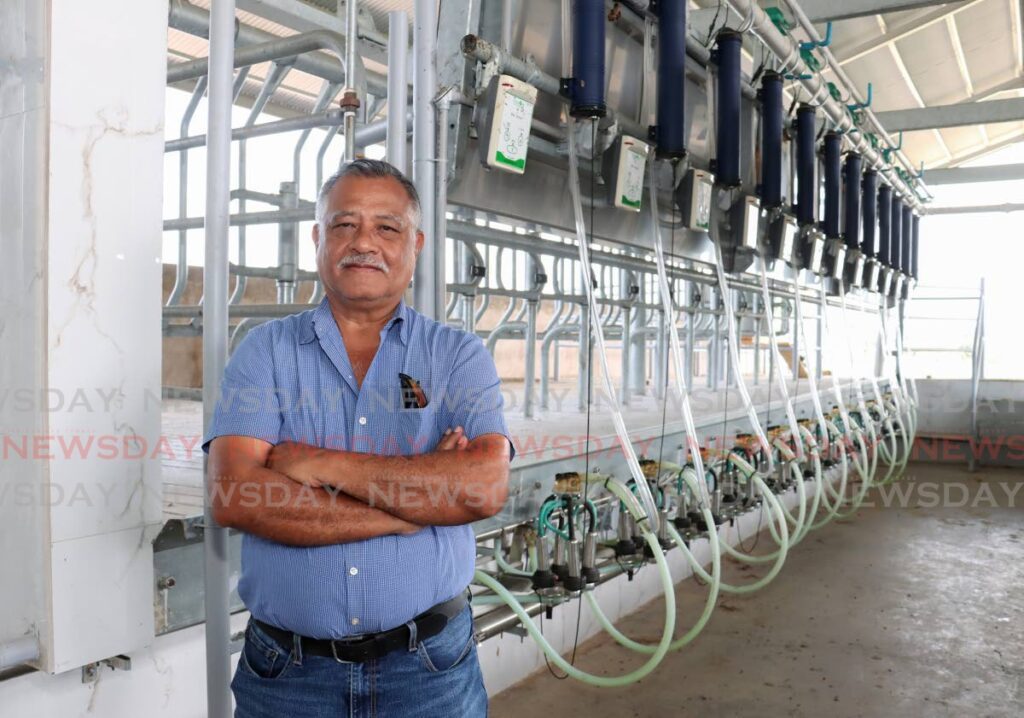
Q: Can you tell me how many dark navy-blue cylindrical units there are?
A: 12